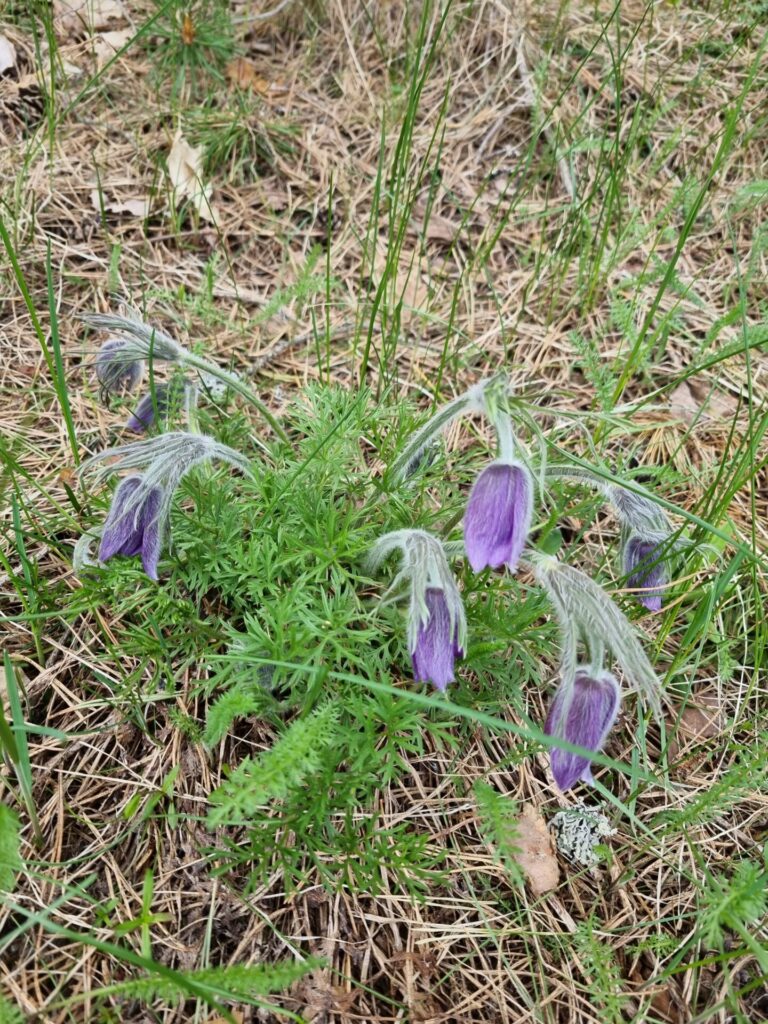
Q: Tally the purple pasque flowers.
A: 7